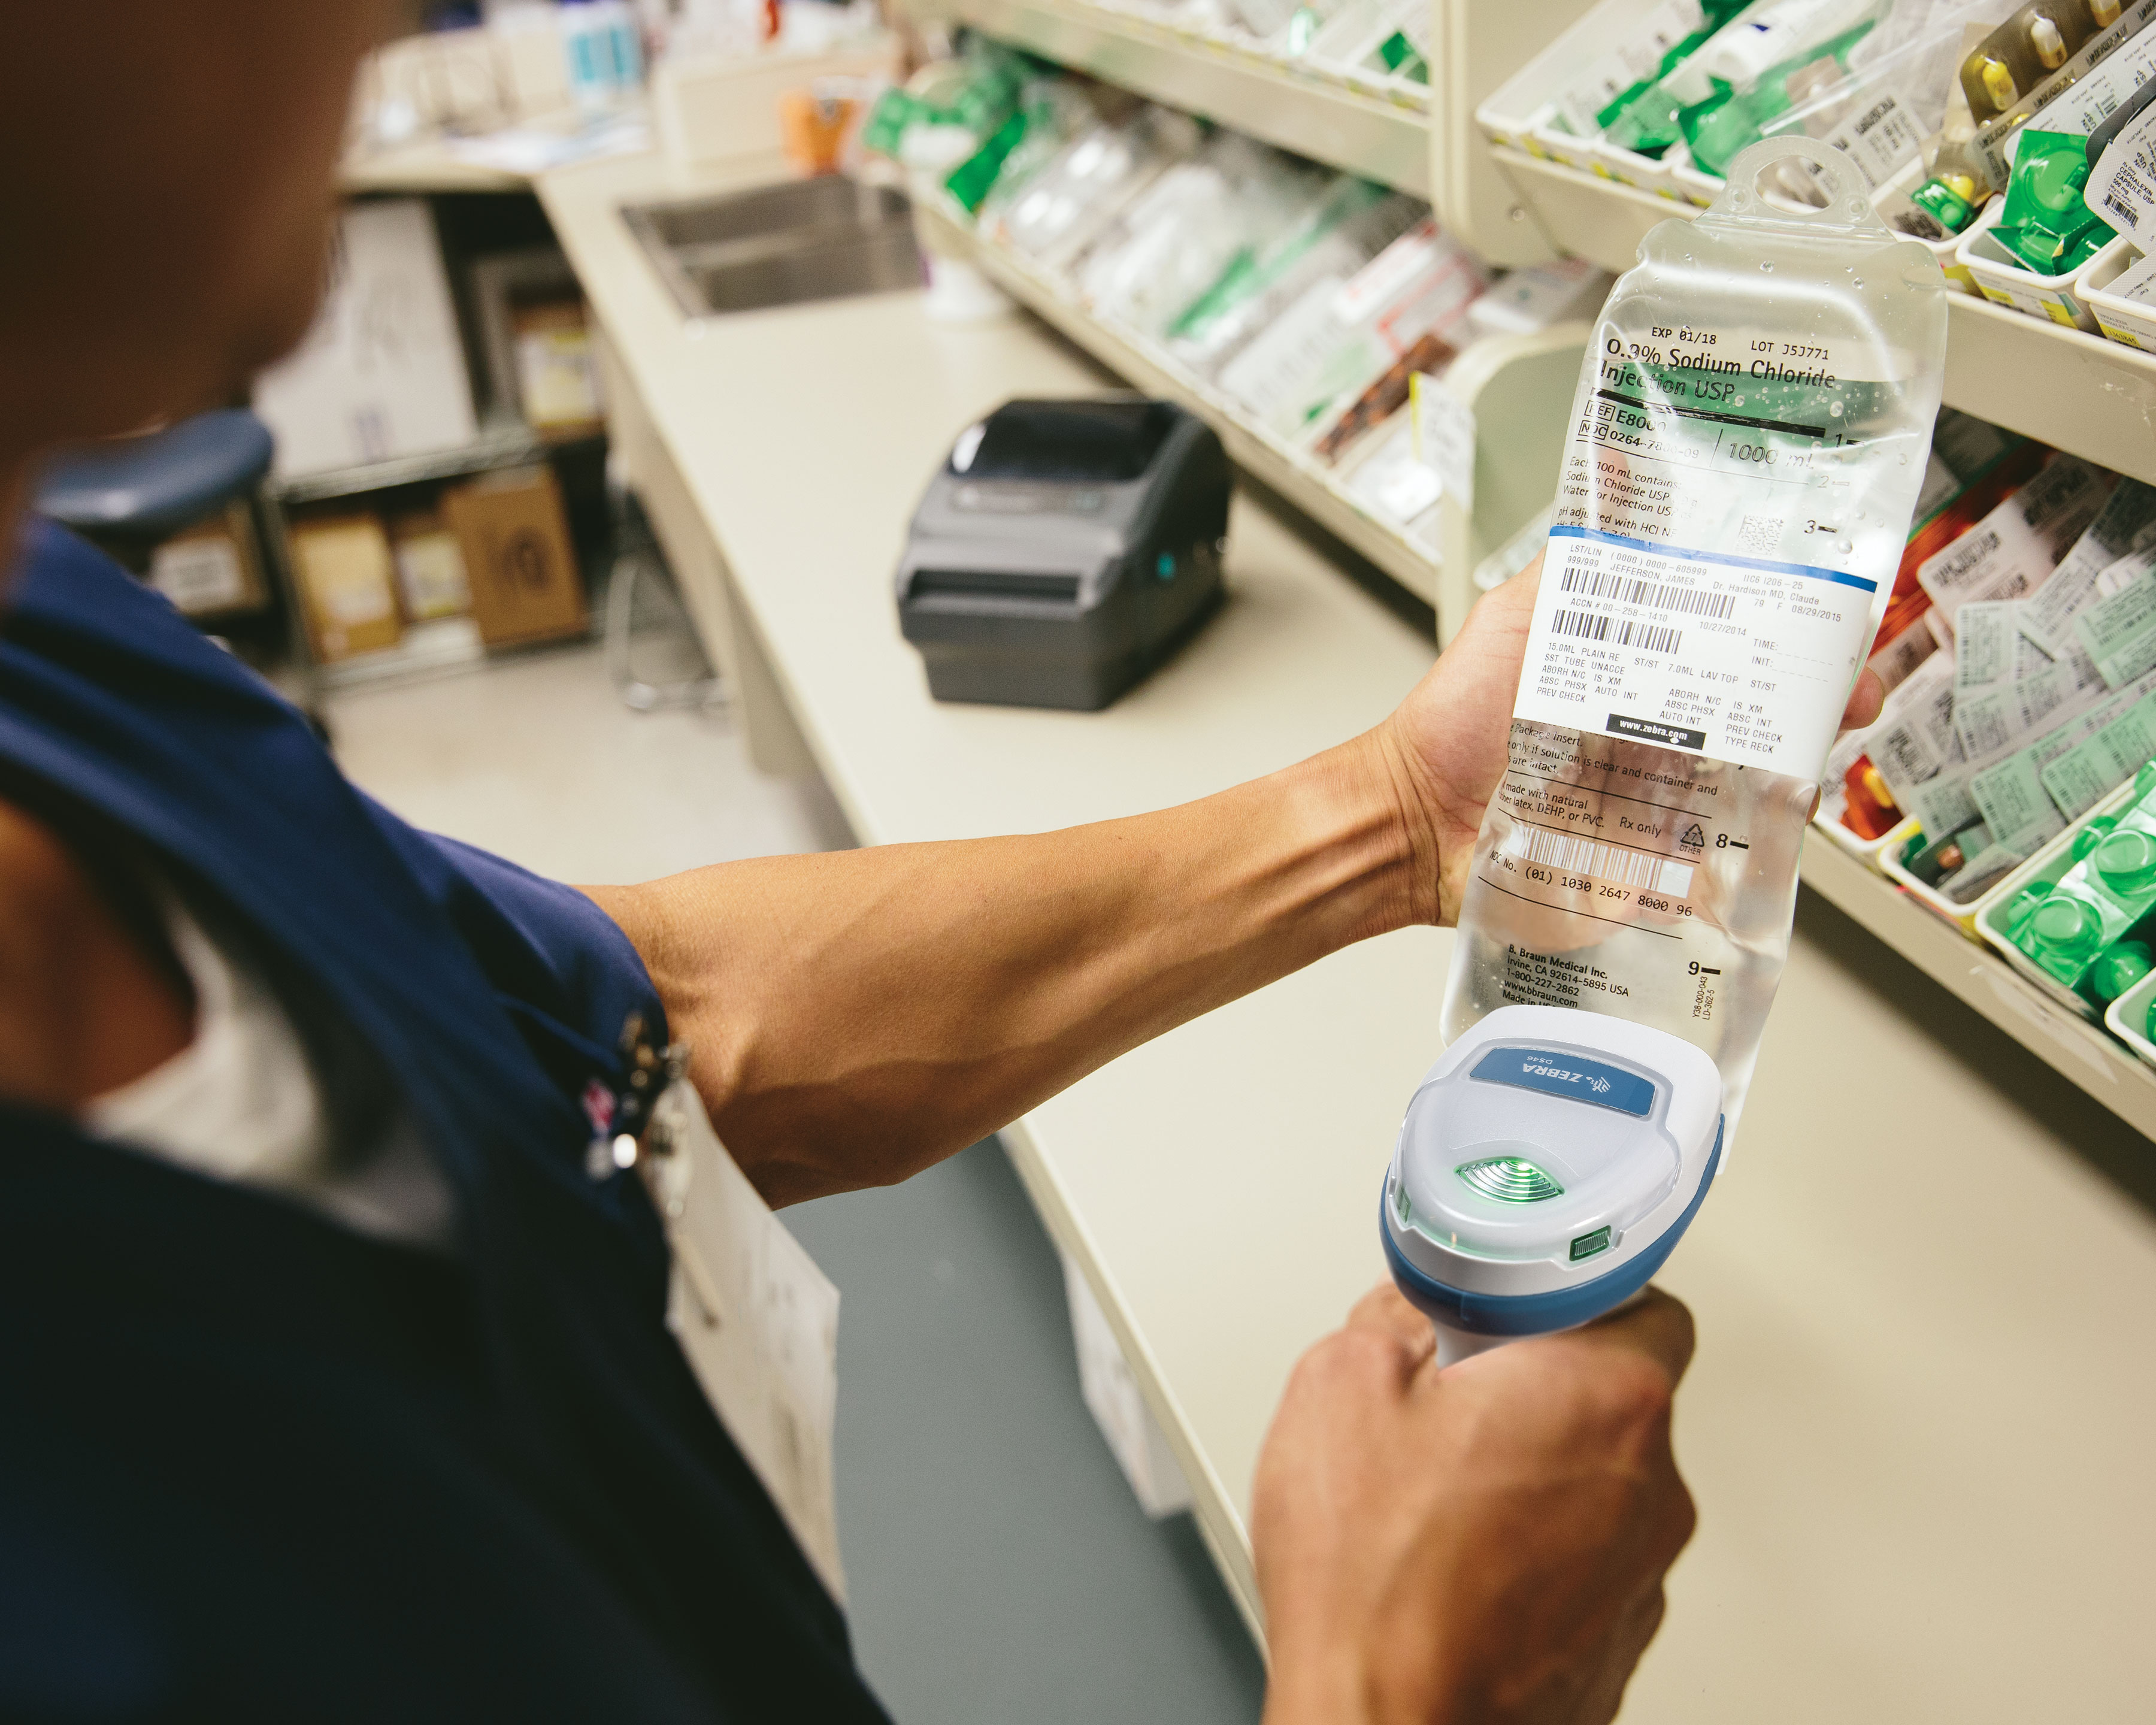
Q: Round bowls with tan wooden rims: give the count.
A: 0